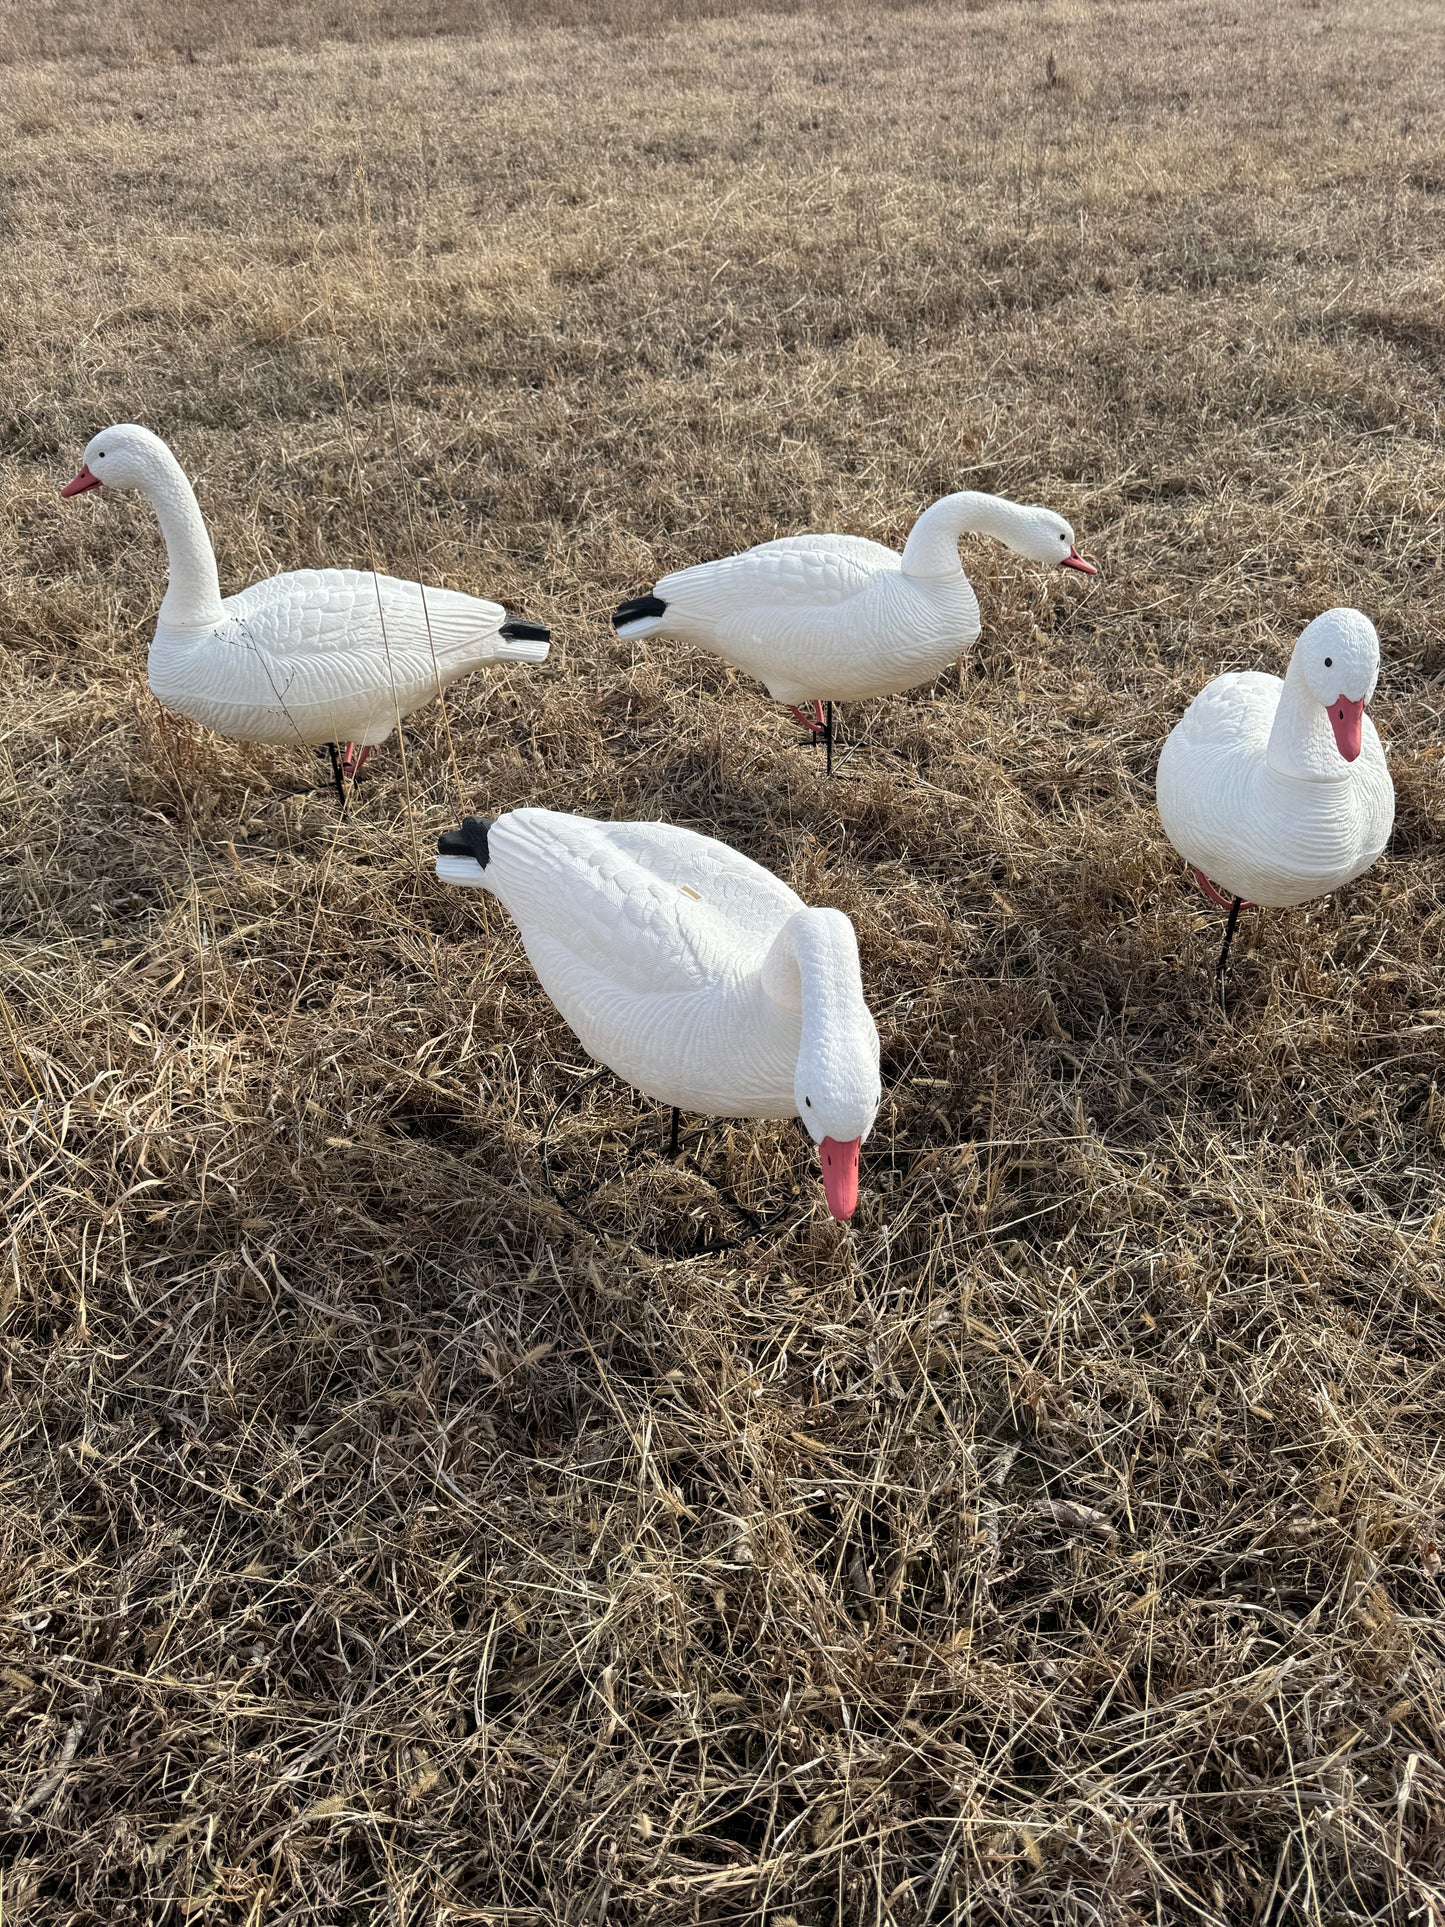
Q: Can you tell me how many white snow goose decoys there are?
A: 4